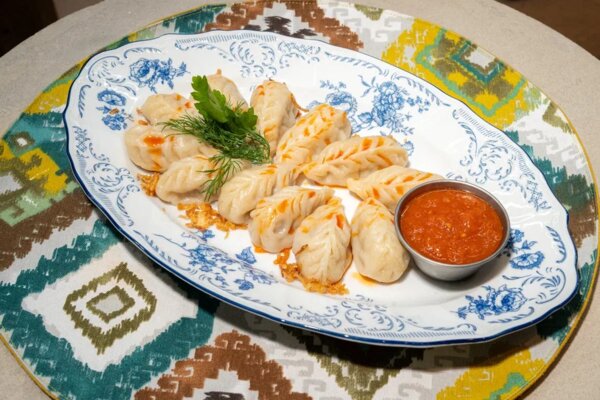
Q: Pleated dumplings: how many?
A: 12